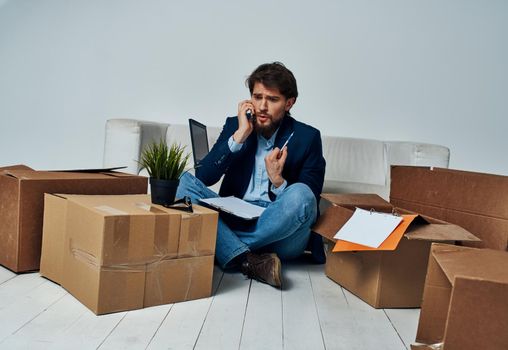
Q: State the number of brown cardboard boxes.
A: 5